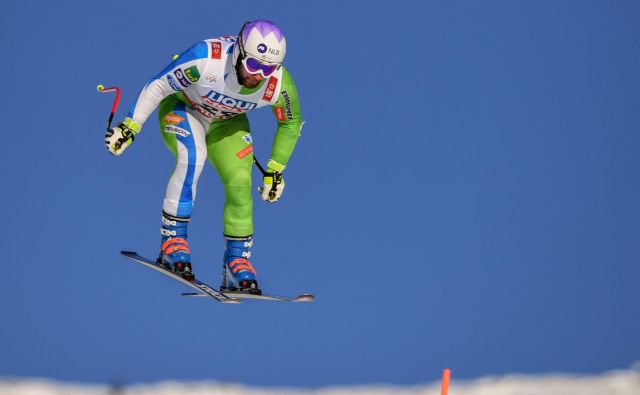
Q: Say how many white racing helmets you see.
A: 1